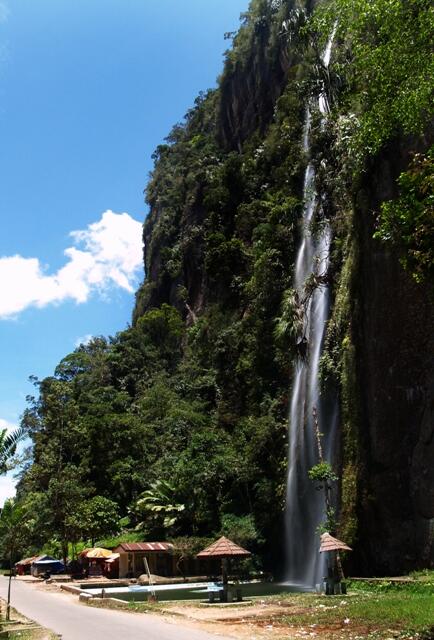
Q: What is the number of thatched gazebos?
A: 2